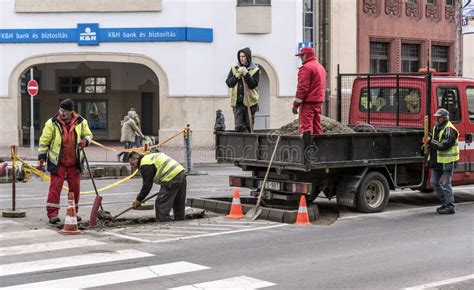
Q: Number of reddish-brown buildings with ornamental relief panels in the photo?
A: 1